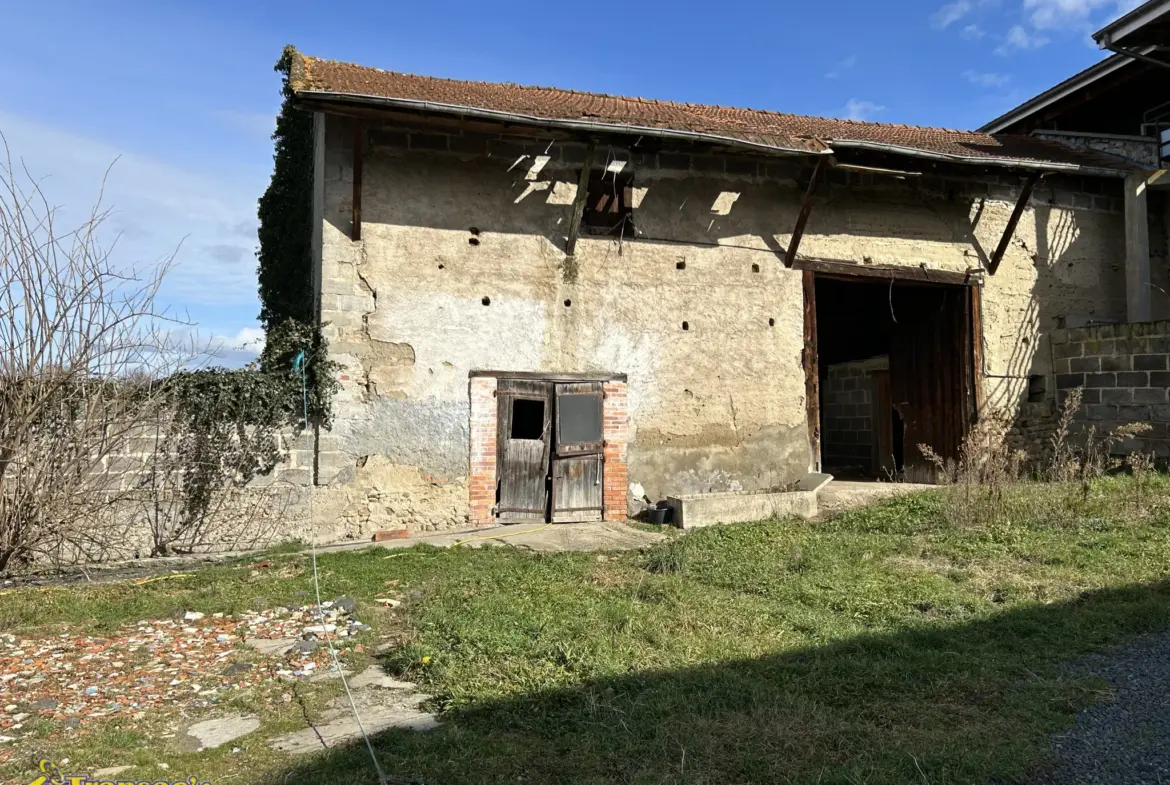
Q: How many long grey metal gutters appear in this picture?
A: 2